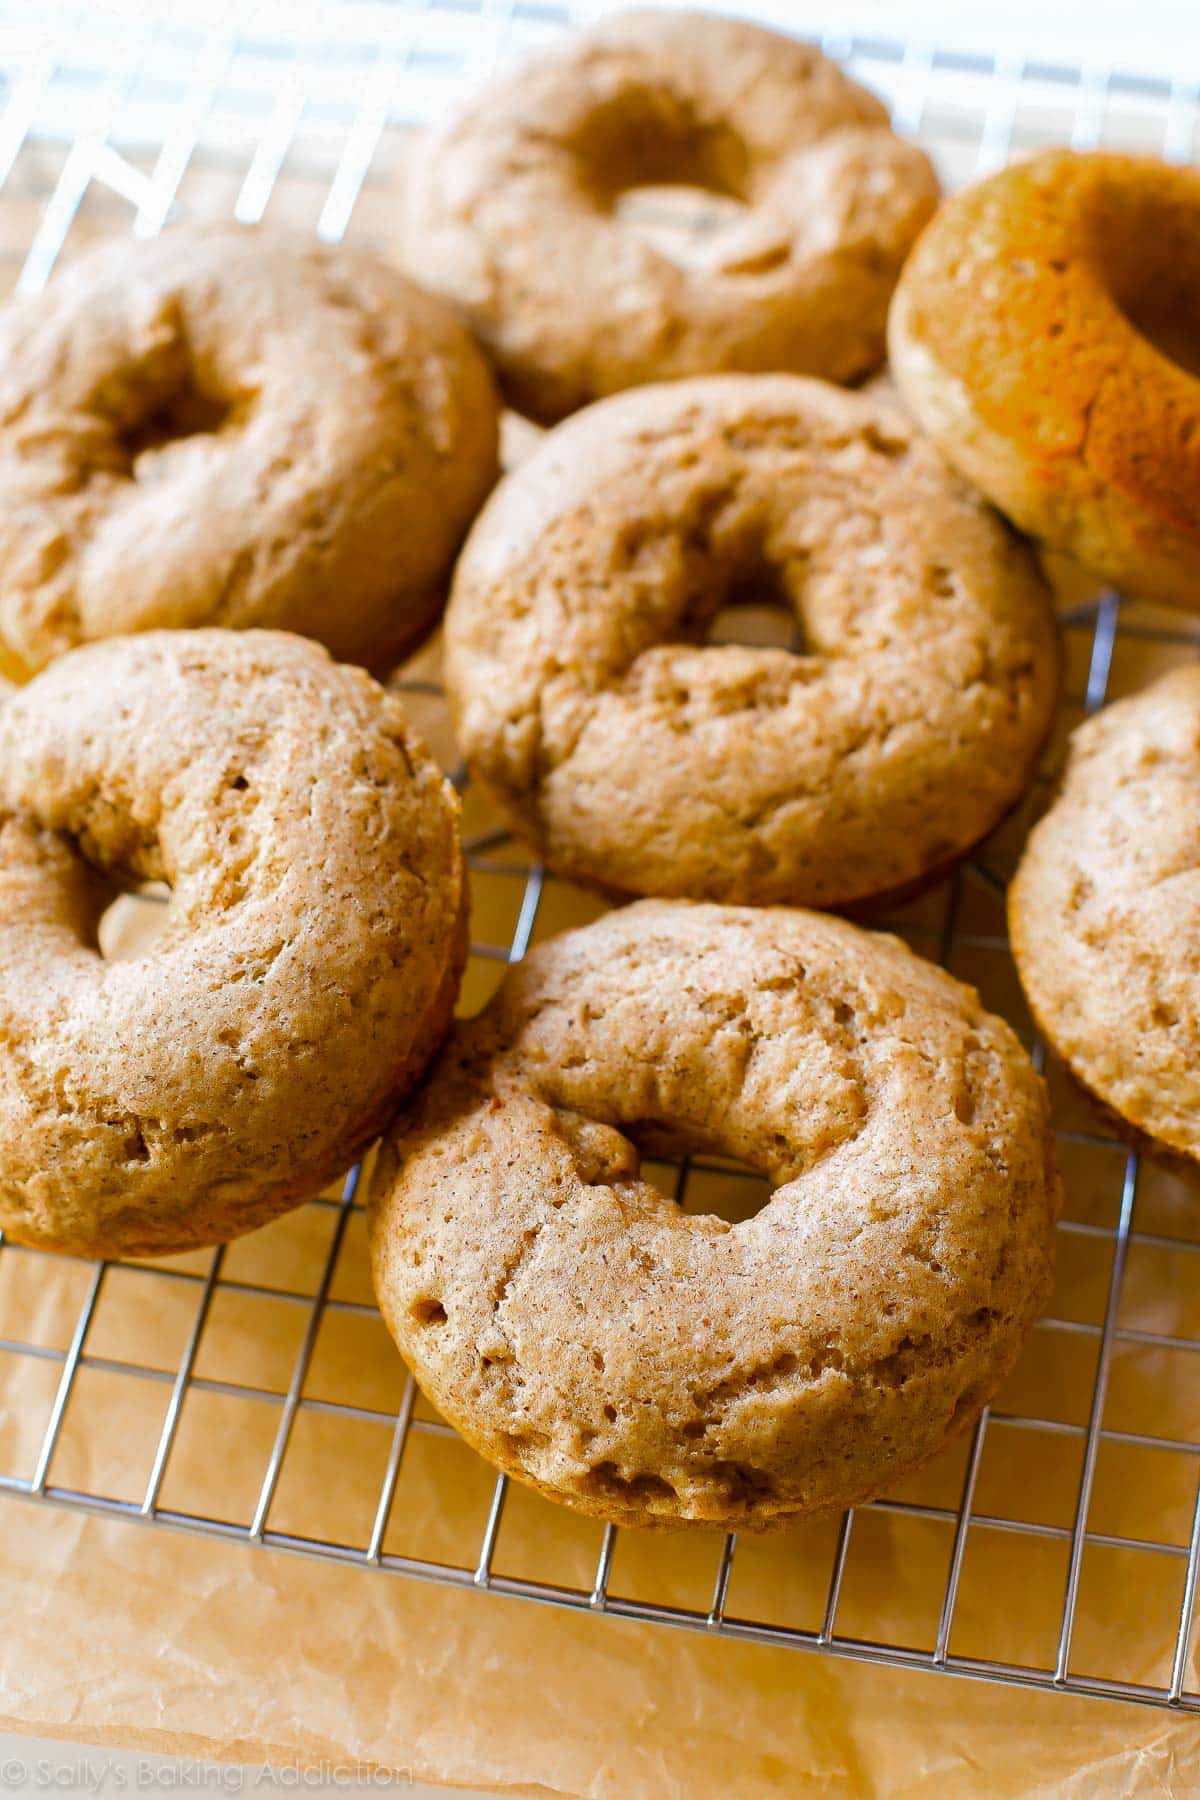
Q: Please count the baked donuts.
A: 7